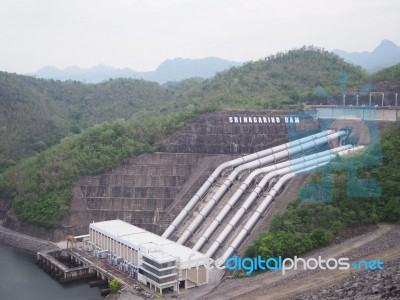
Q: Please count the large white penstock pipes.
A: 5